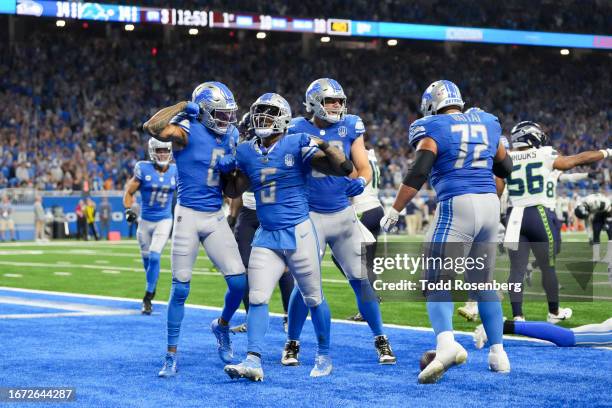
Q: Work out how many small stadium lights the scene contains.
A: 7